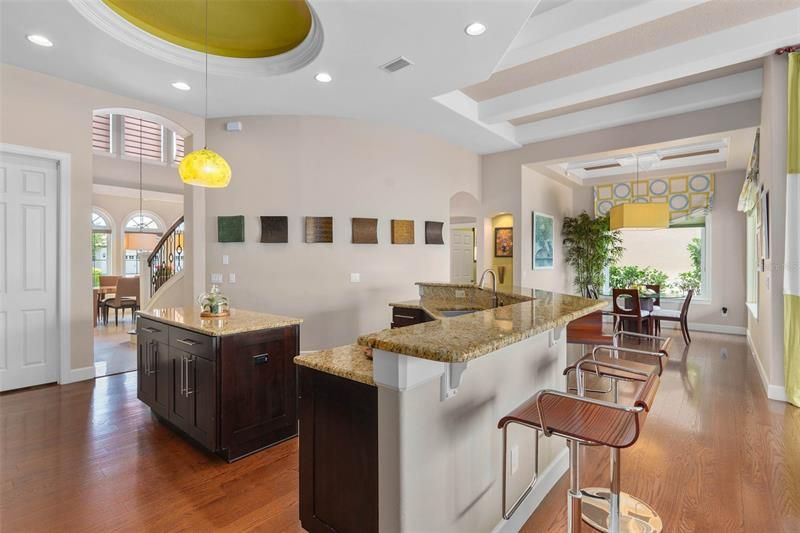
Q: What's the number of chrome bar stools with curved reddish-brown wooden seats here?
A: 3